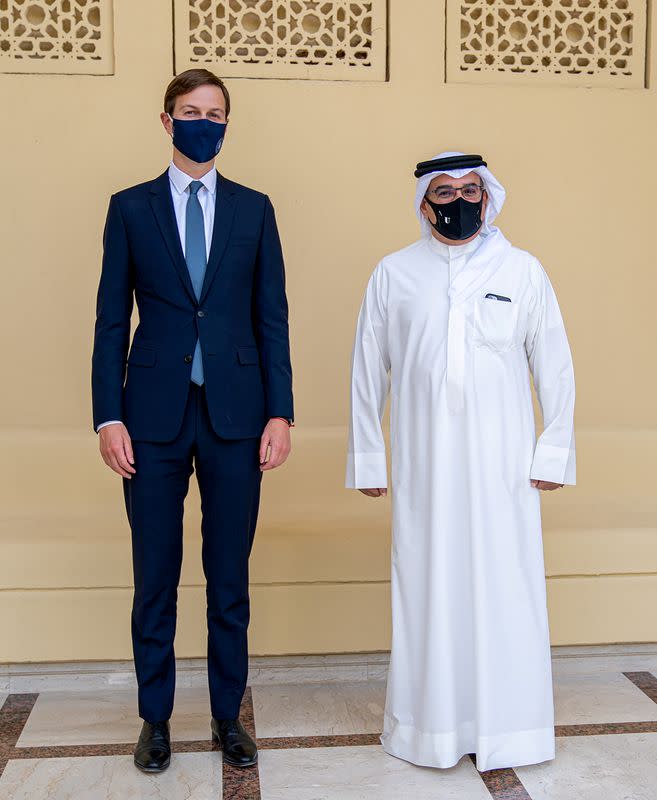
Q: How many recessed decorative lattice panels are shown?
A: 3